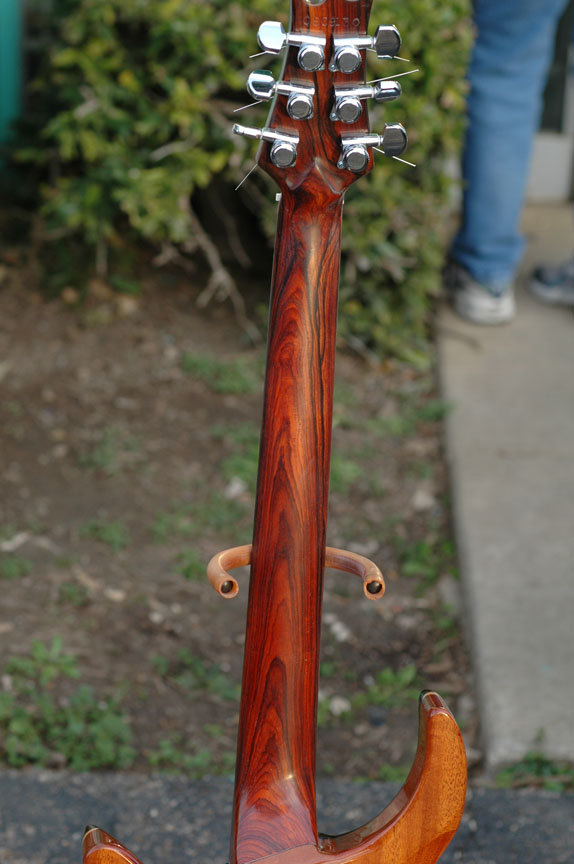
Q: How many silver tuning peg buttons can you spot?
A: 6